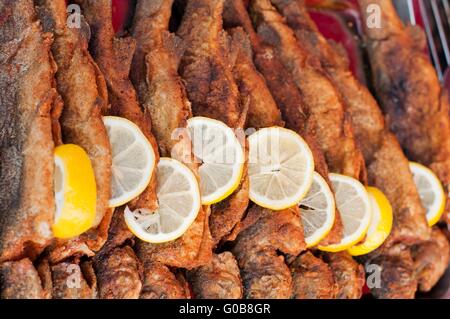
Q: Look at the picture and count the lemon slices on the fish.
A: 9